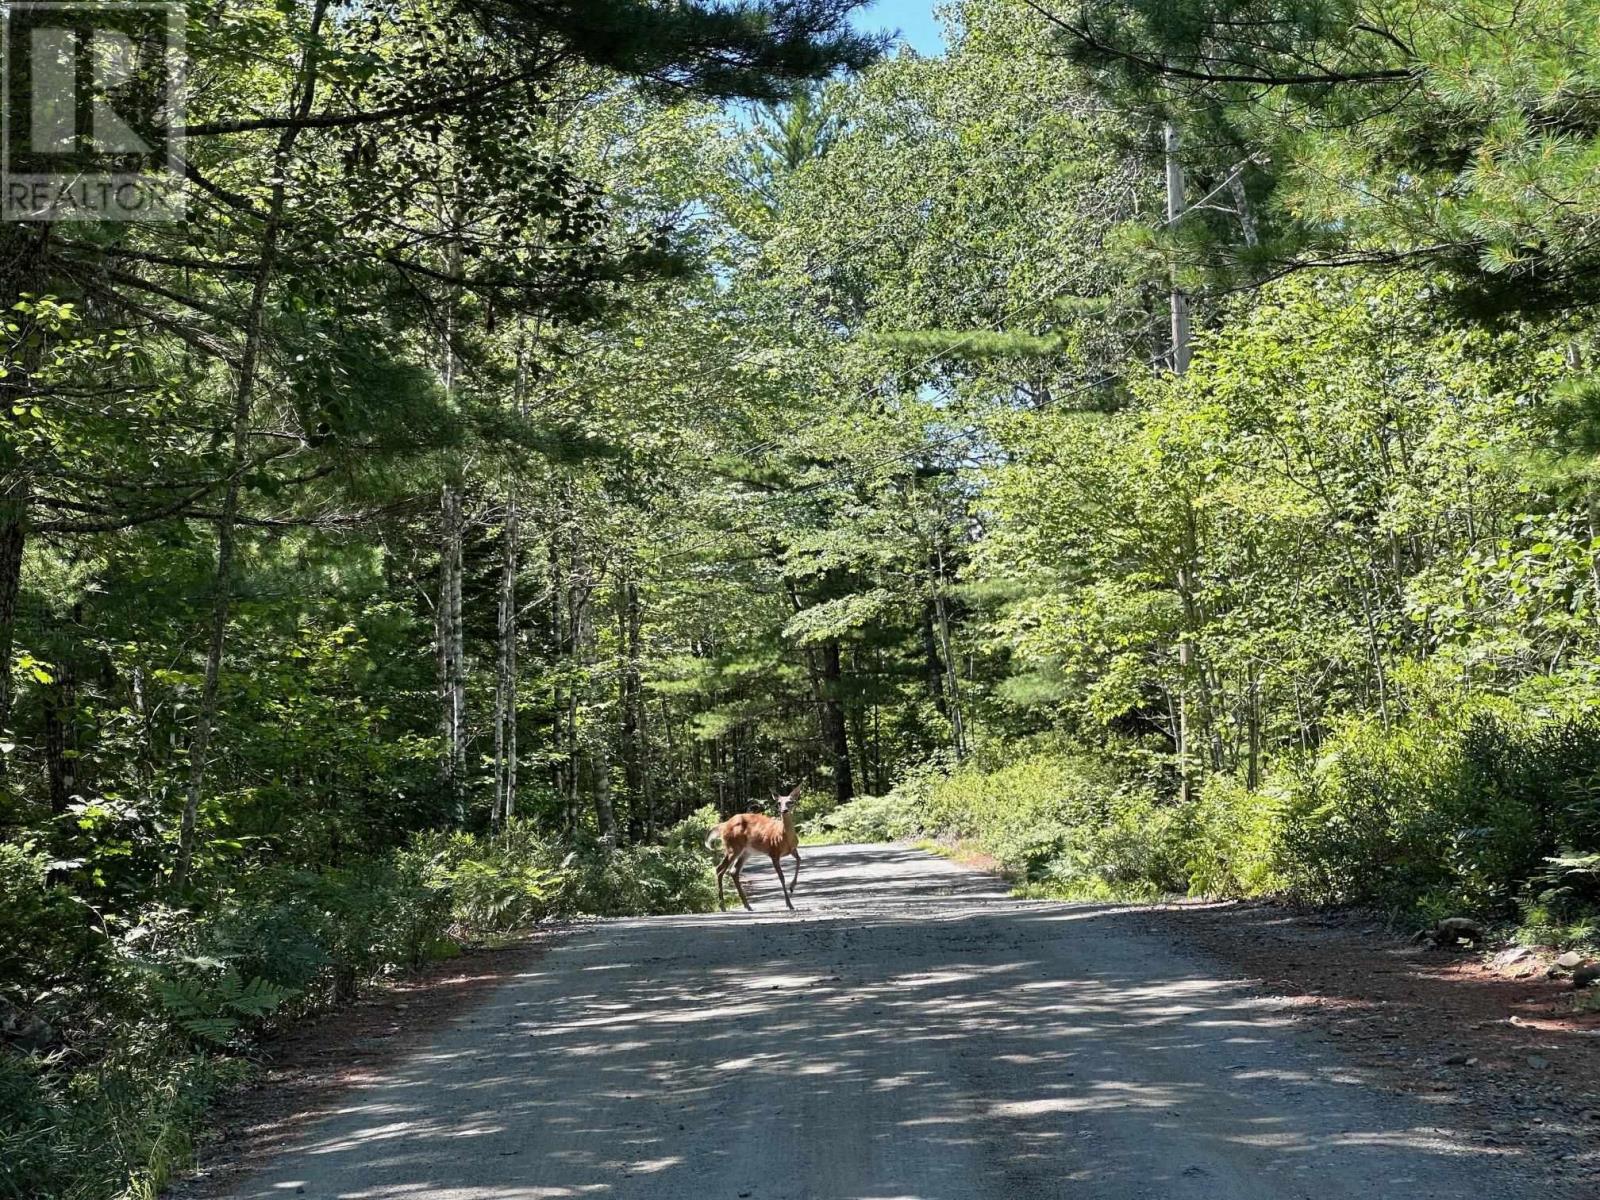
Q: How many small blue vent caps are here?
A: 0